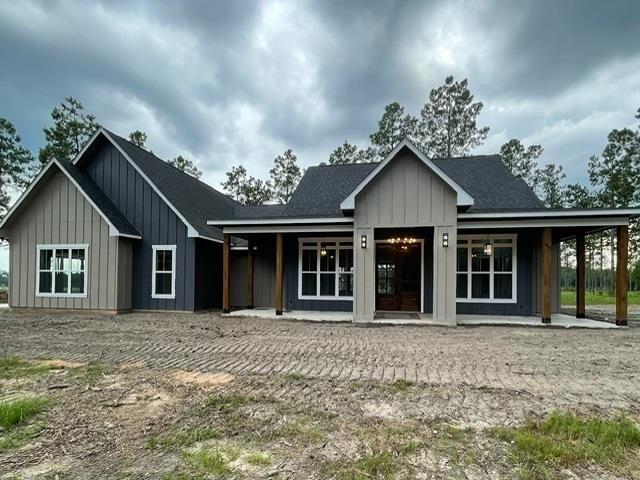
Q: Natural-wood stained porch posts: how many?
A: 6